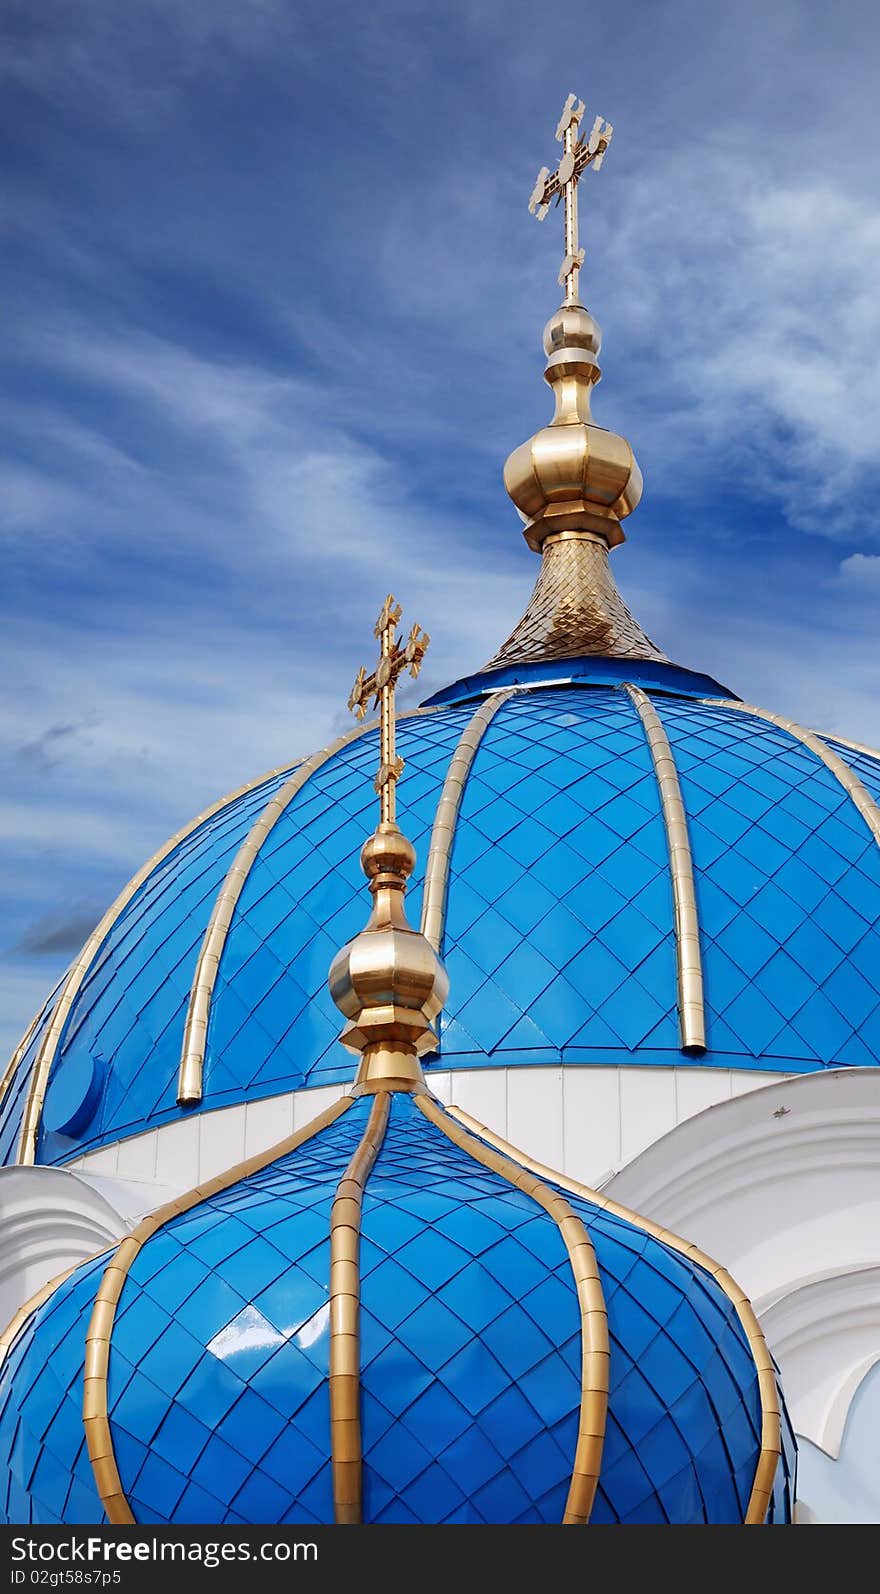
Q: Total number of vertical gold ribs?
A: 12